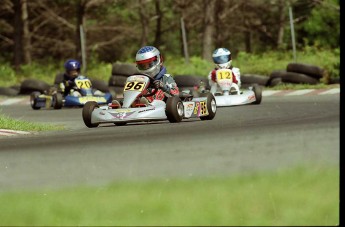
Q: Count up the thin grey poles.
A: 3